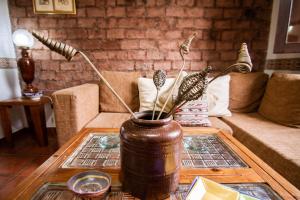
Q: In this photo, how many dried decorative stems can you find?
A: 5